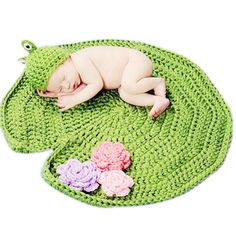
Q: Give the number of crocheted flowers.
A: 3